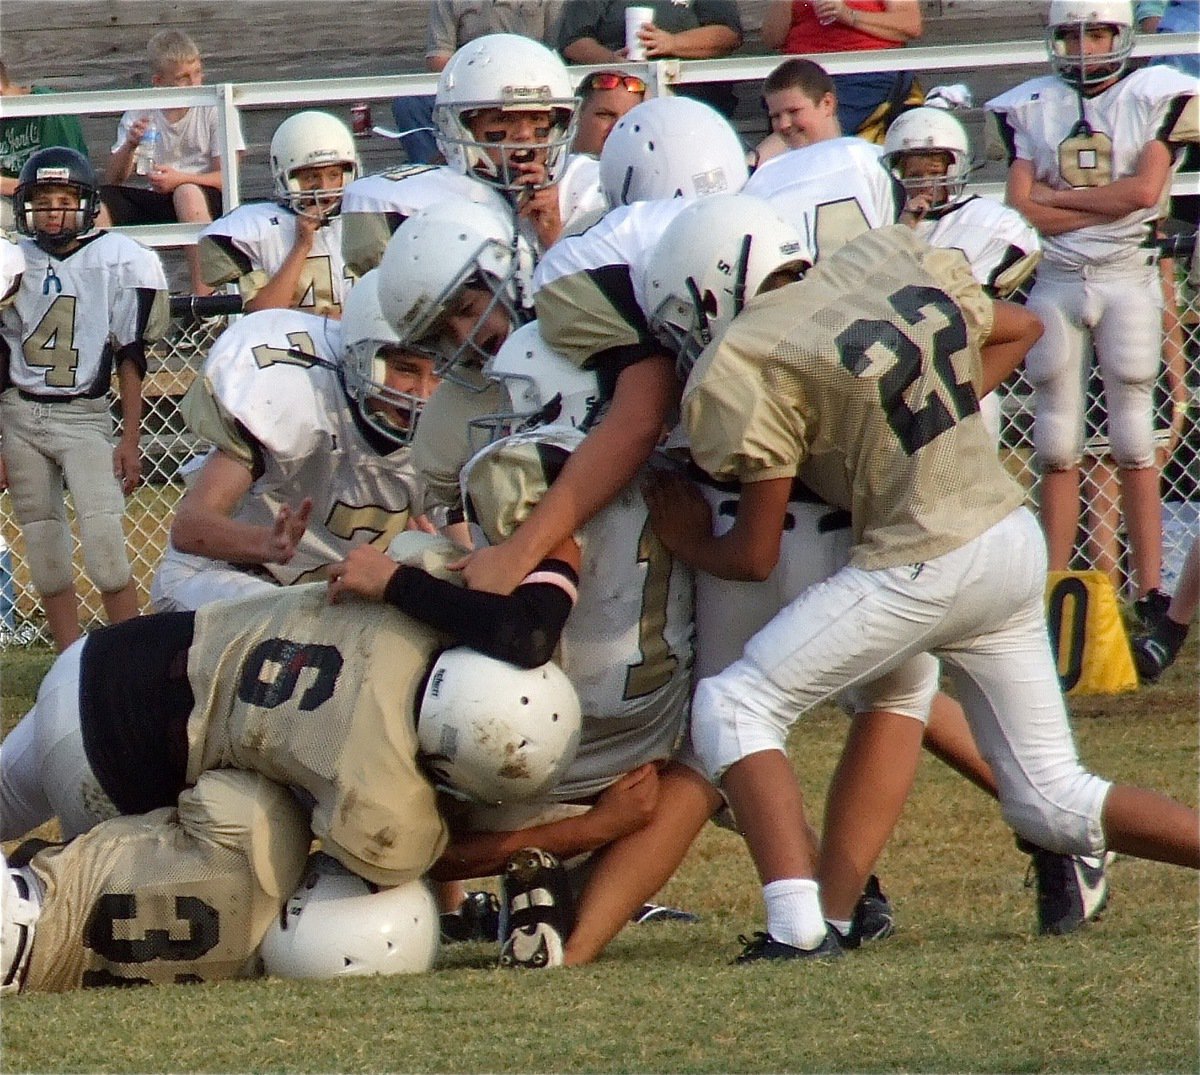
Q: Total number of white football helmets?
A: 11